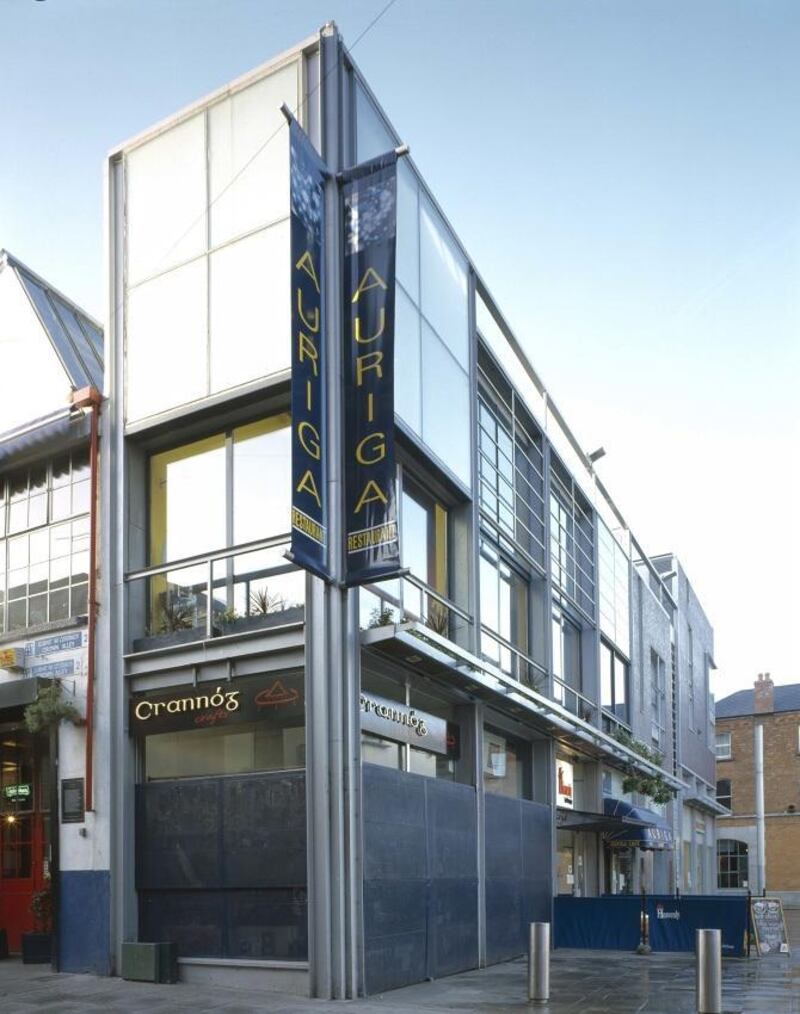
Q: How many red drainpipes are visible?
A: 1